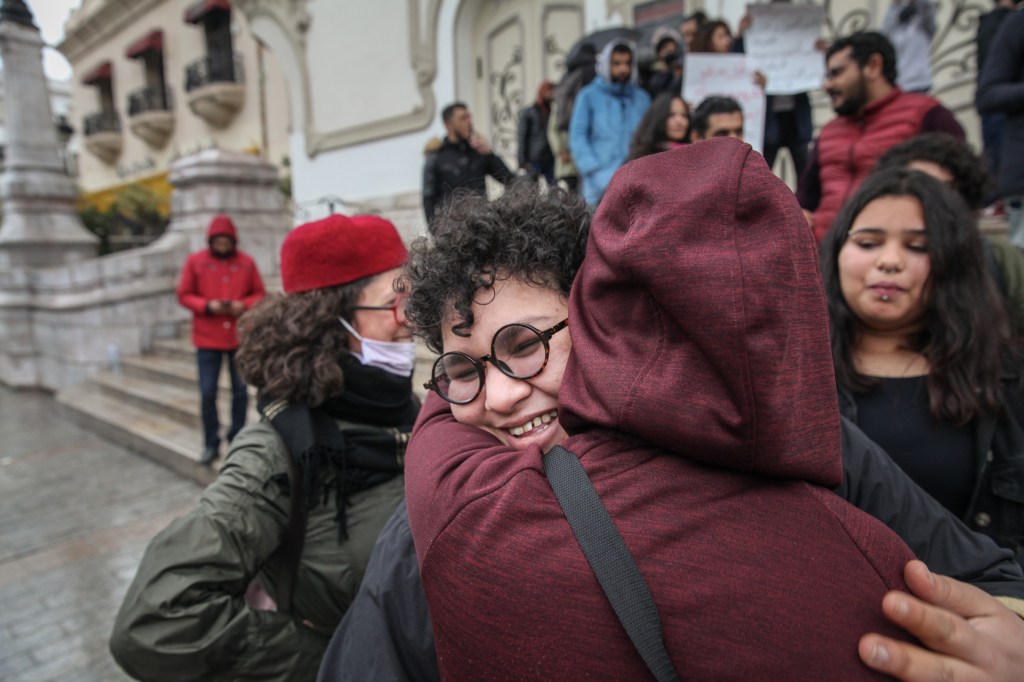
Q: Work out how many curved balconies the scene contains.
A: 3